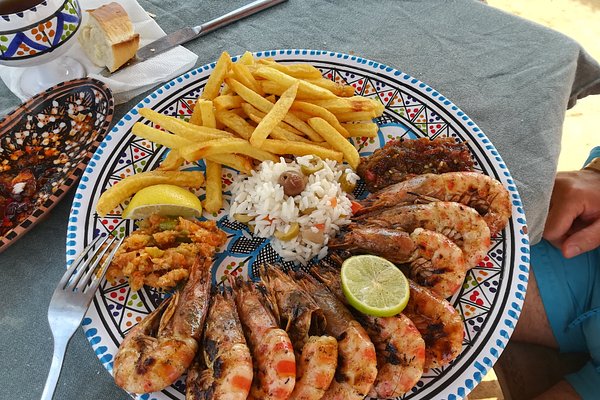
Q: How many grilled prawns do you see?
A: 10